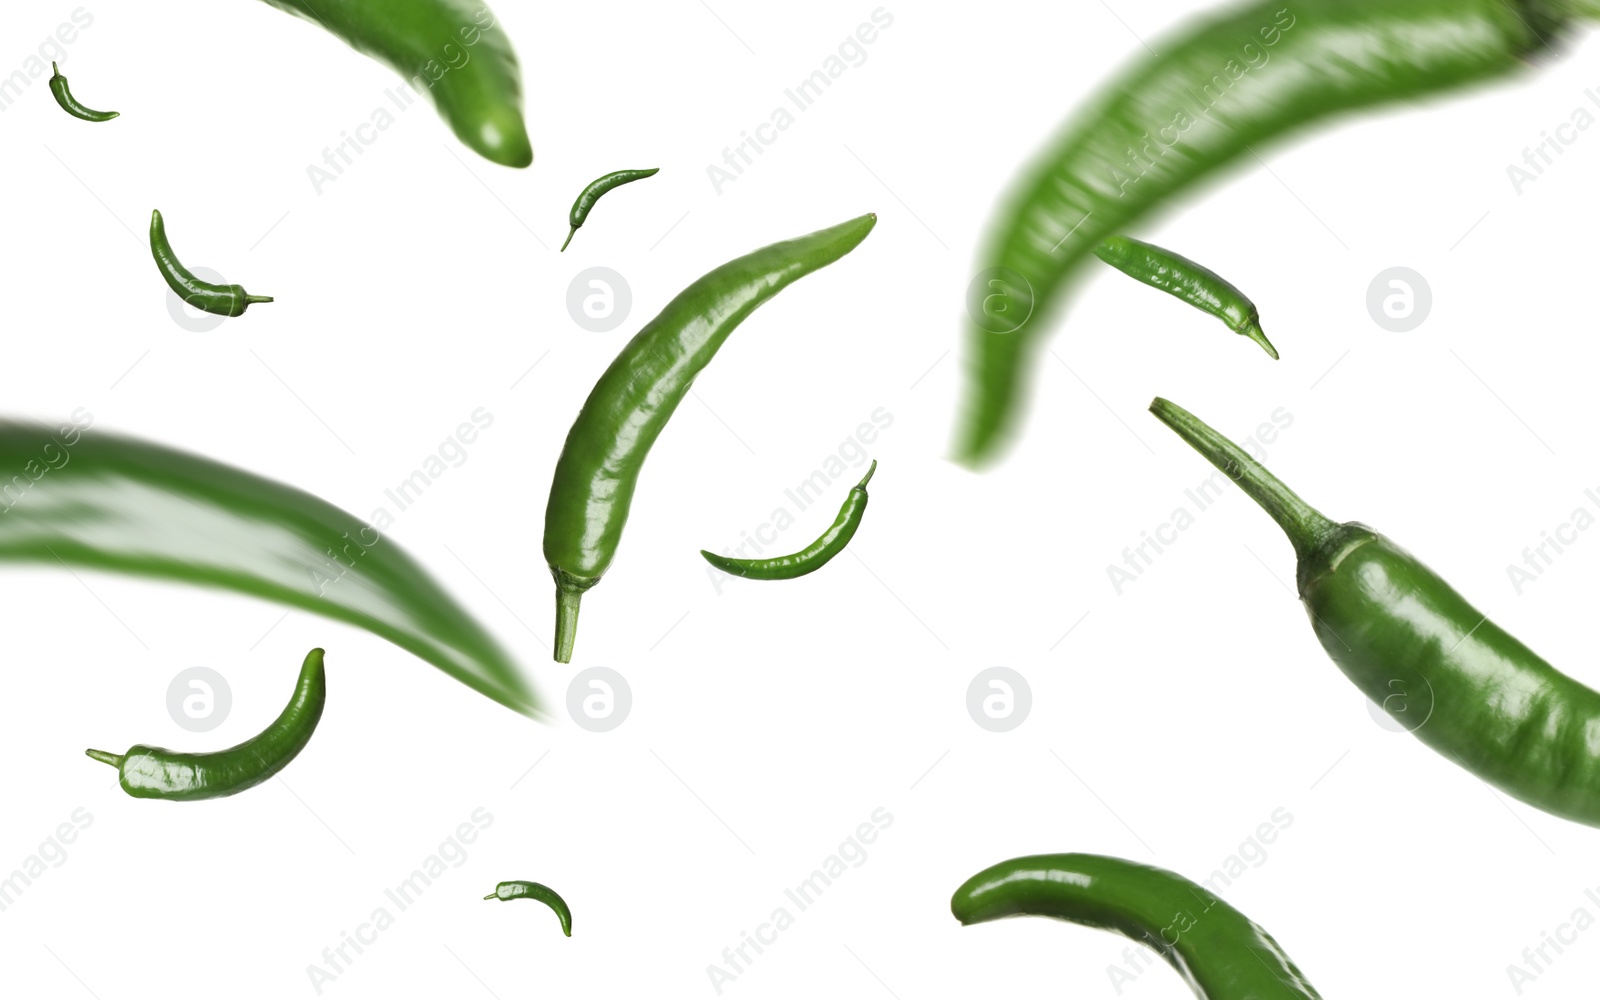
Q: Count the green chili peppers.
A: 13